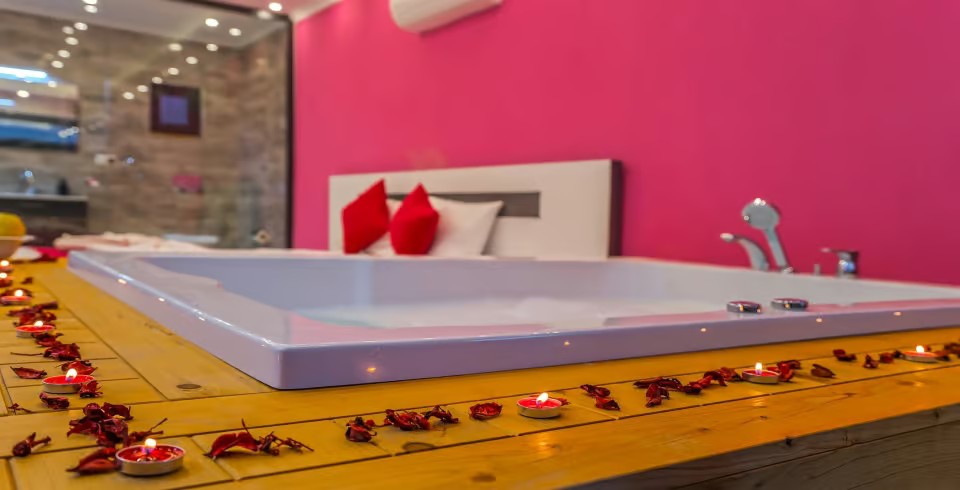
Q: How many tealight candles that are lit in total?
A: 9